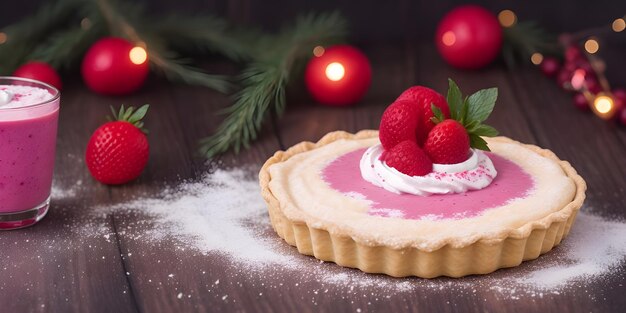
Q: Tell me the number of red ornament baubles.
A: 4